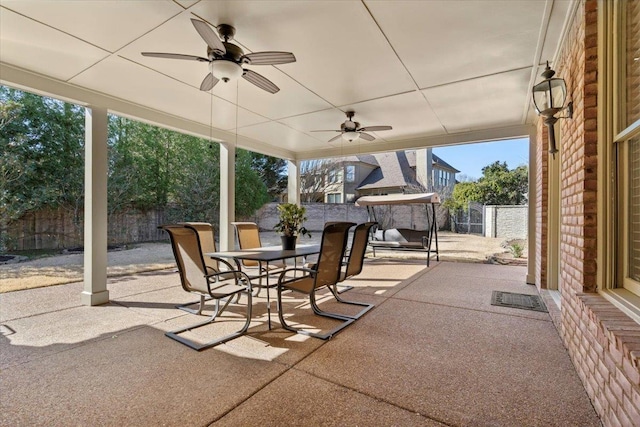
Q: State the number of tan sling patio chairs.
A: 5